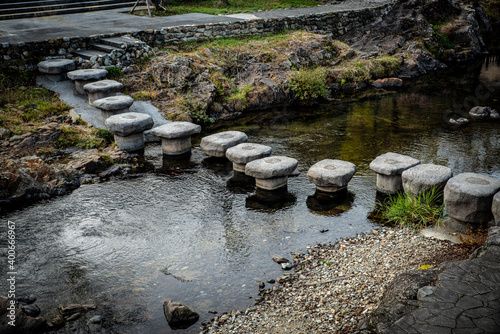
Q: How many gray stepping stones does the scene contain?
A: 14